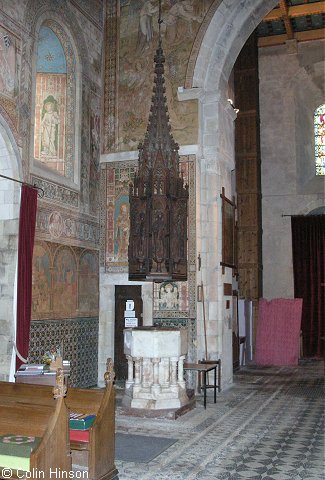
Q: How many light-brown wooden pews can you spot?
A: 2